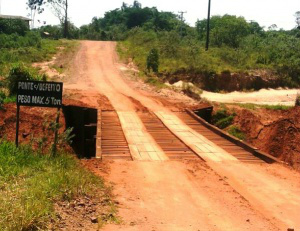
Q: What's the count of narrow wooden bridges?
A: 1